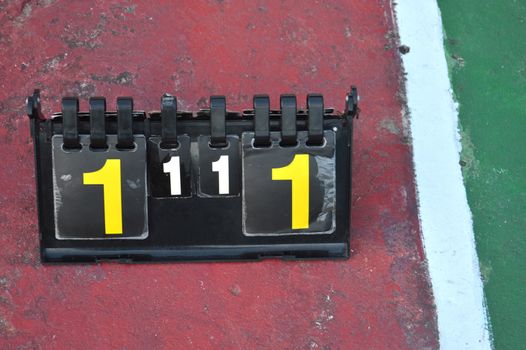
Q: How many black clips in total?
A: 8